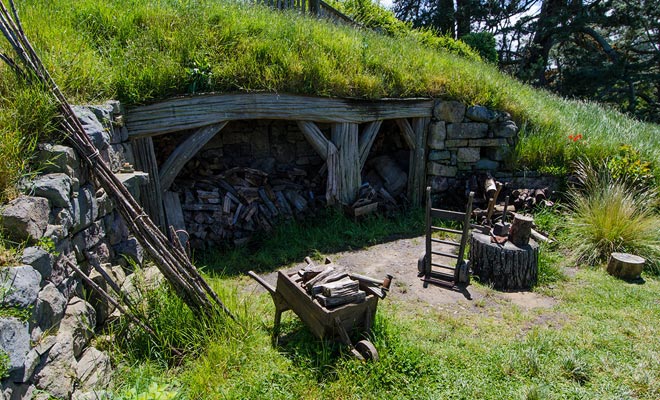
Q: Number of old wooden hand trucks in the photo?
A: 1